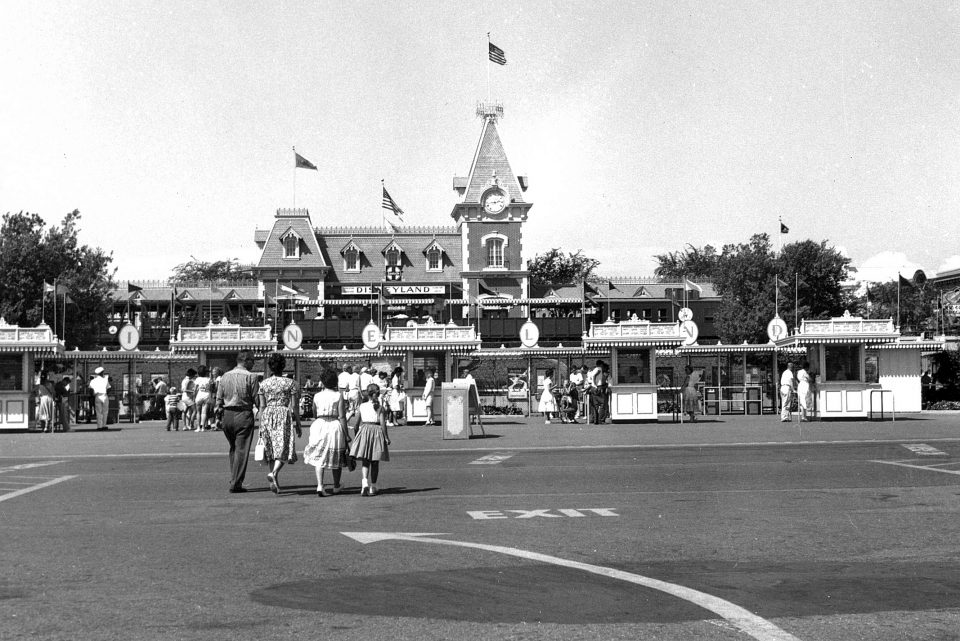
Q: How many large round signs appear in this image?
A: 6